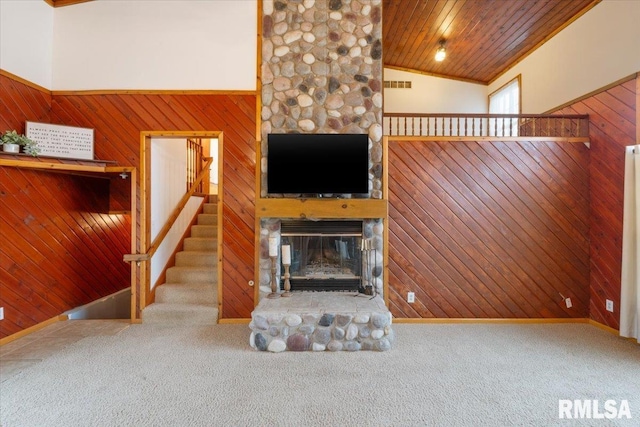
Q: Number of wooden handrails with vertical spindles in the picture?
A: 2